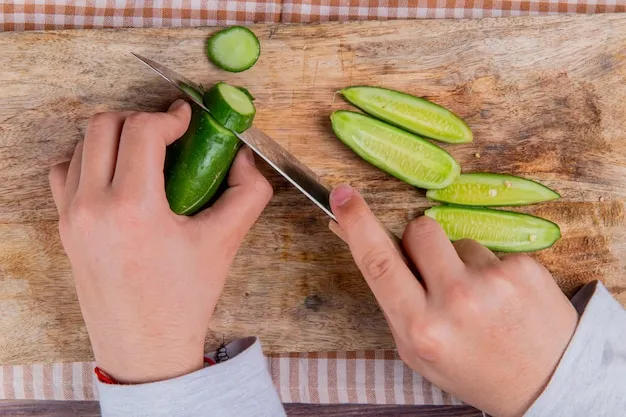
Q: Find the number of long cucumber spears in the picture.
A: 4